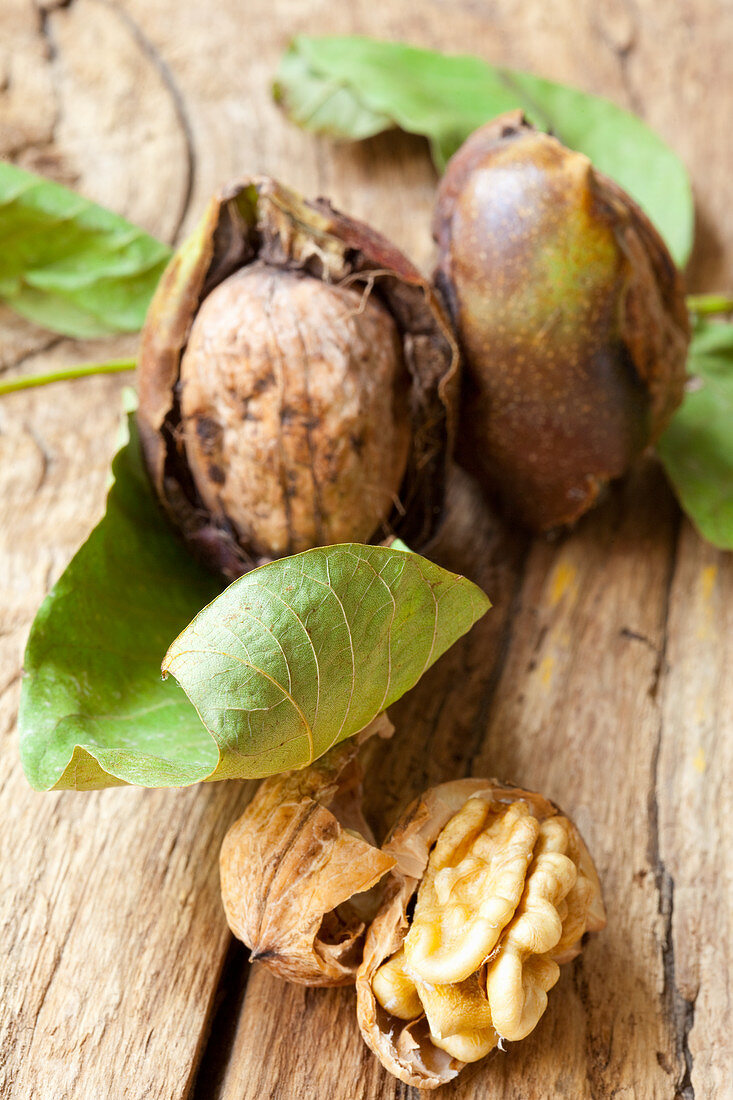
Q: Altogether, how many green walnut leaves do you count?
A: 4